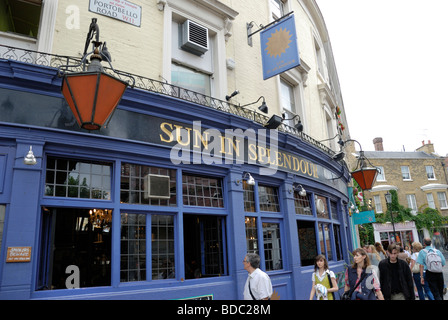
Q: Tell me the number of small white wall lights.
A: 3